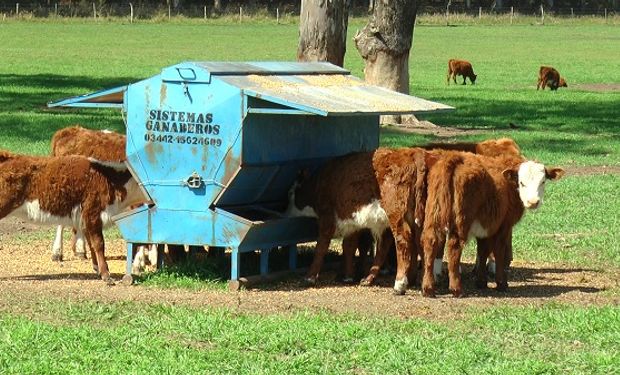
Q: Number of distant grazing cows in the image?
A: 2